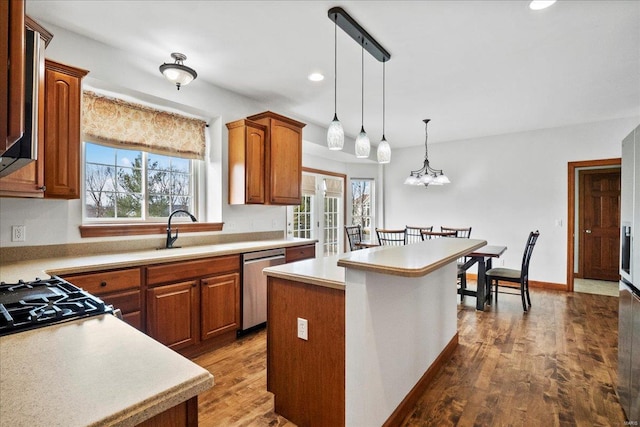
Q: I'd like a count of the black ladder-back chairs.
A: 6